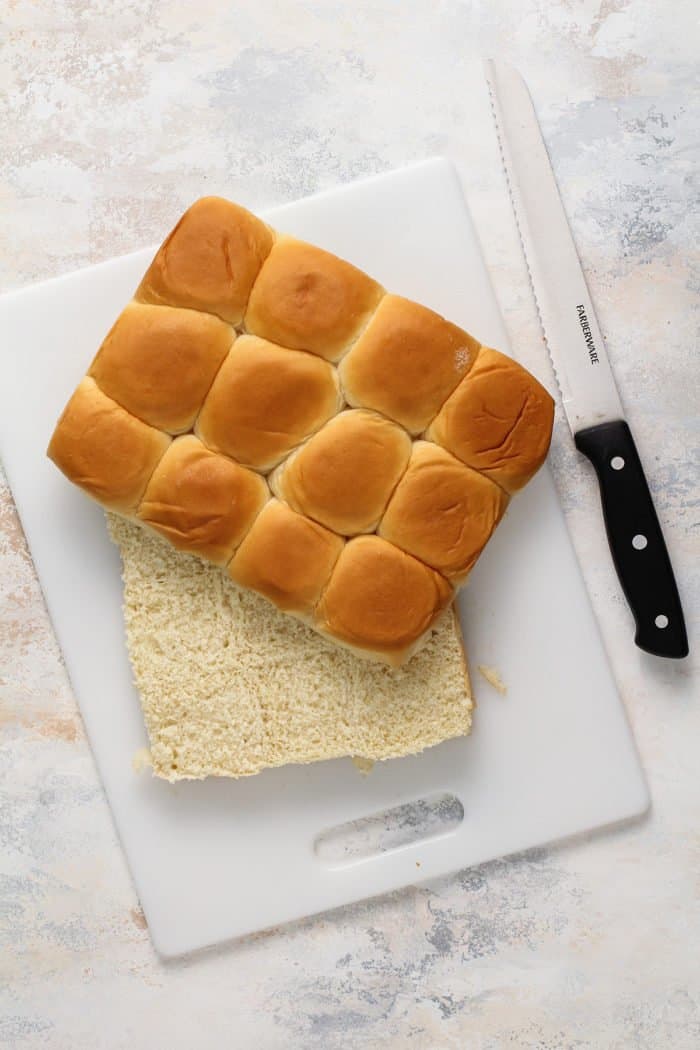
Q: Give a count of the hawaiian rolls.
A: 12